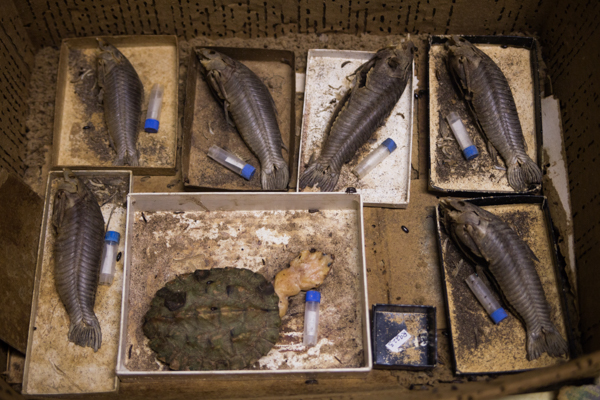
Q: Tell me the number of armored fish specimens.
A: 6